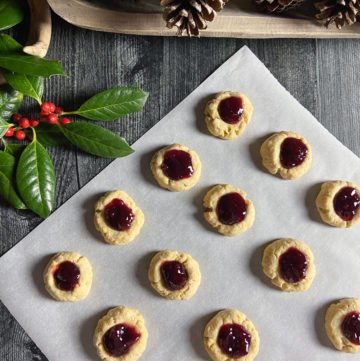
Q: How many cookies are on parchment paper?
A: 12